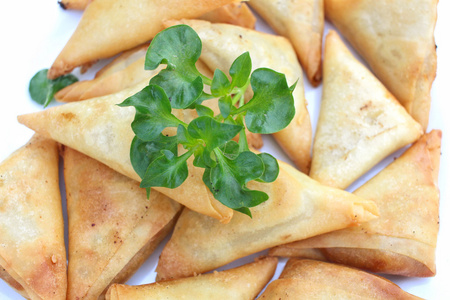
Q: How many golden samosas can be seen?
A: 14